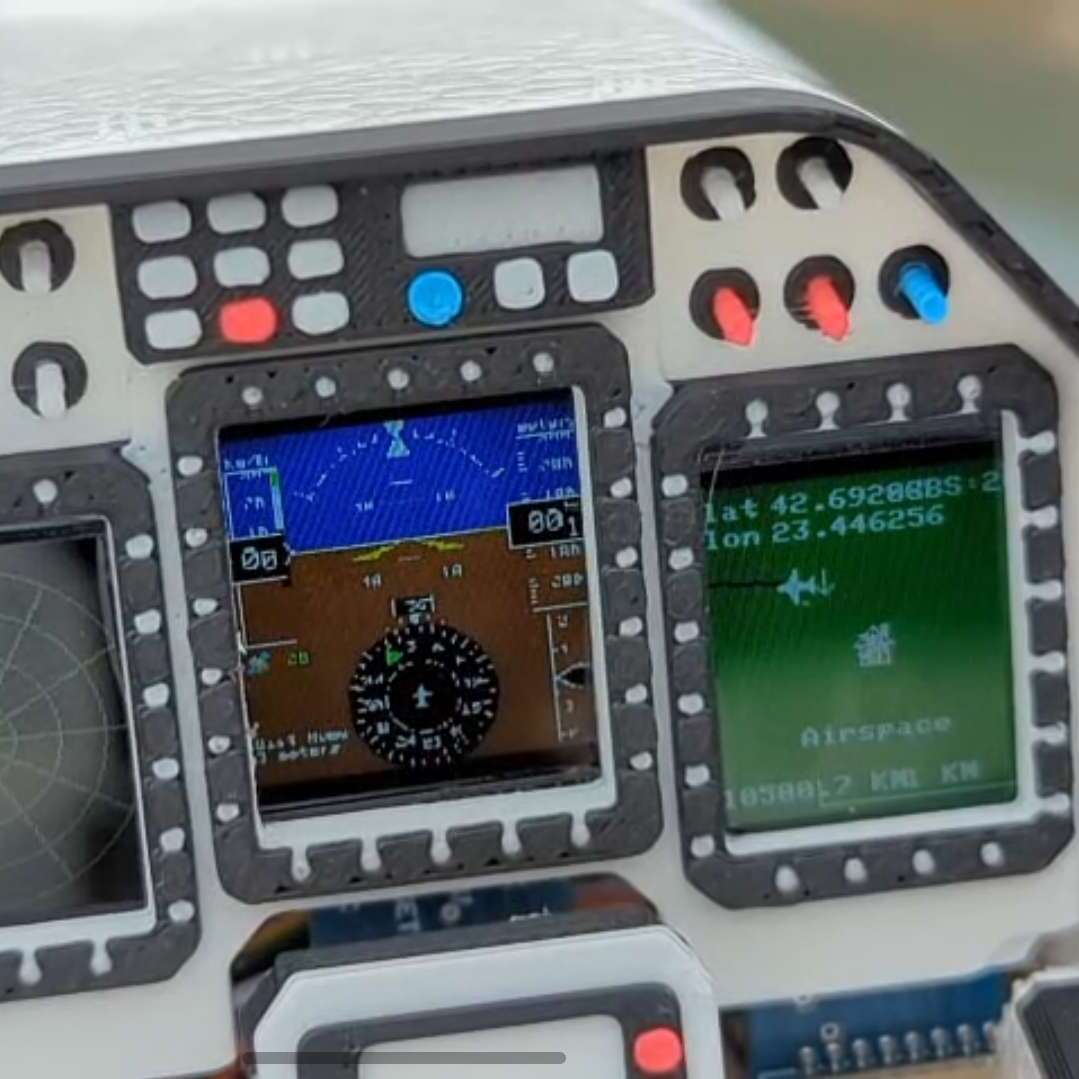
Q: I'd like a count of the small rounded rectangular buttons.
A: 11